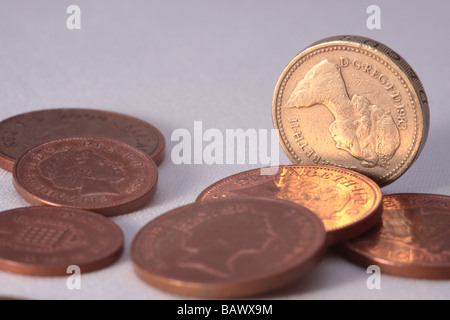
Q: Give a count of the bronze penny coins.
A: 6